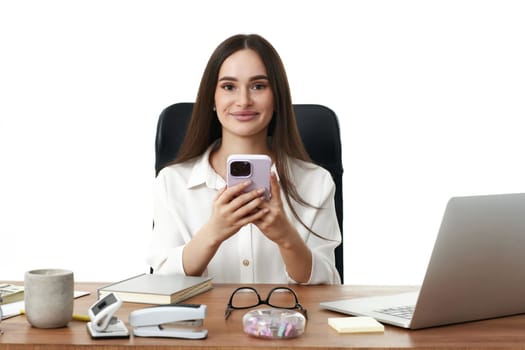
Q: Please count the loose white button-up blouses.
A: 1